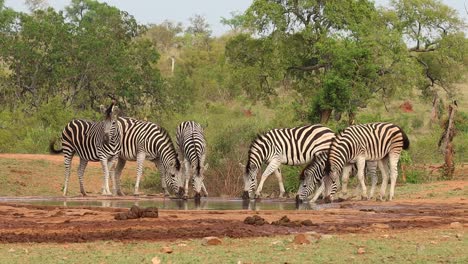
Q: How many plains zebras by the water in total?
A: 6